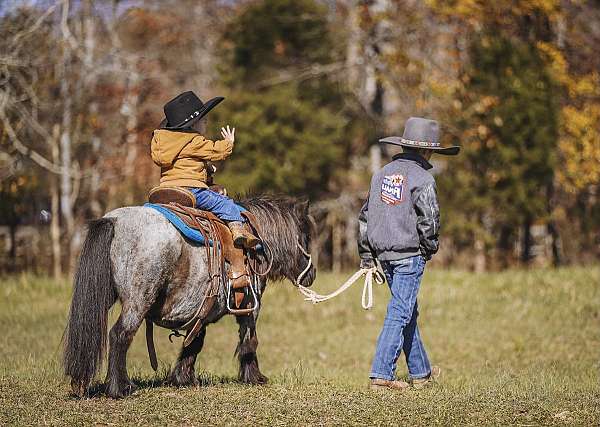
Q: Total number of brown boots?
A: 3